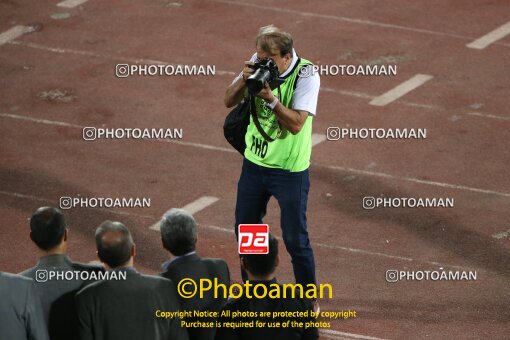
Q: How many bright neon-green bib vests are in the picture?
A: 1